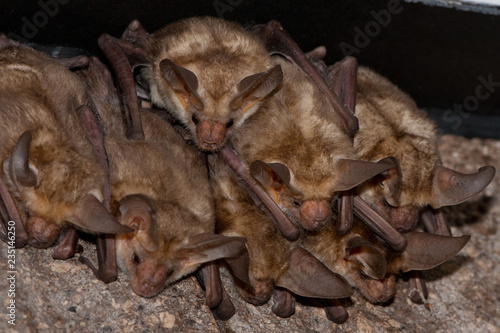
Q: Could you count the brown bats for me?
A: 7